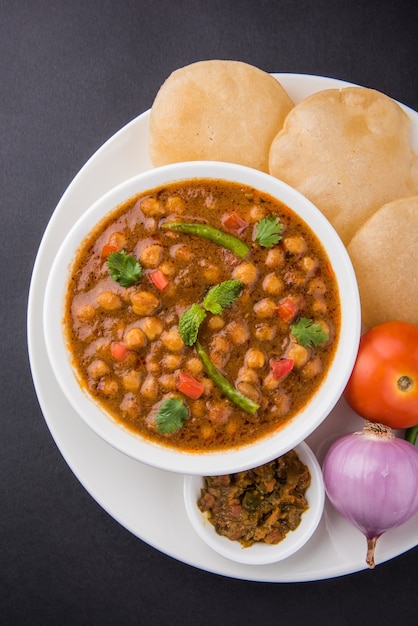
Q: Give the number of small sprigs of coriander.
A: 4